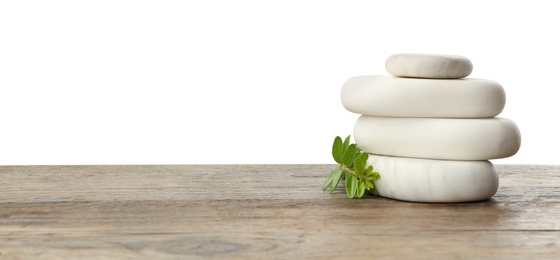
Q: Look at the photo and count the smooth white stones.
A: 4